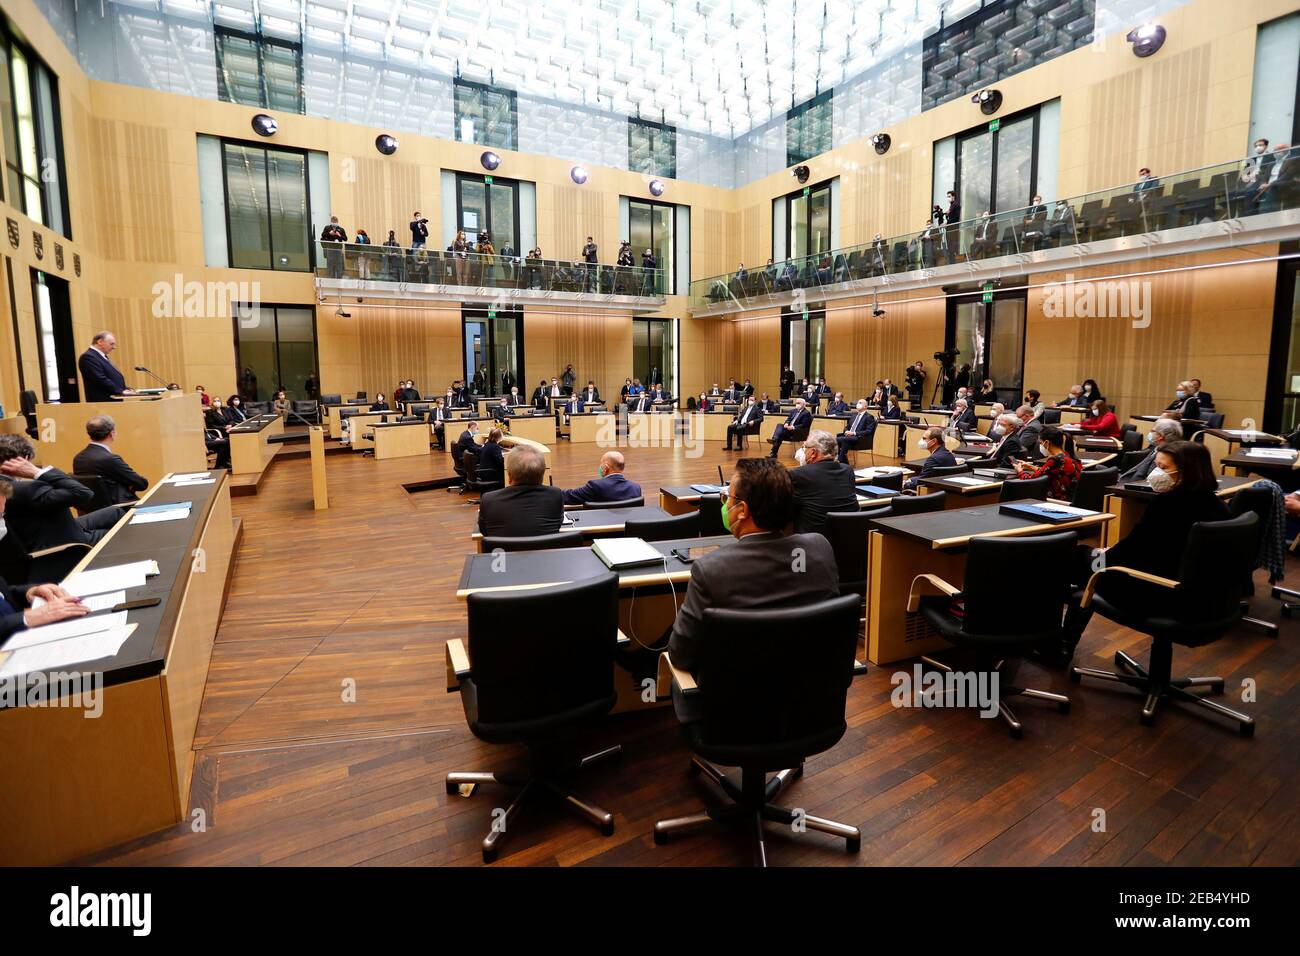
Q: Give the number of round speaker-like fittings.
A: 9